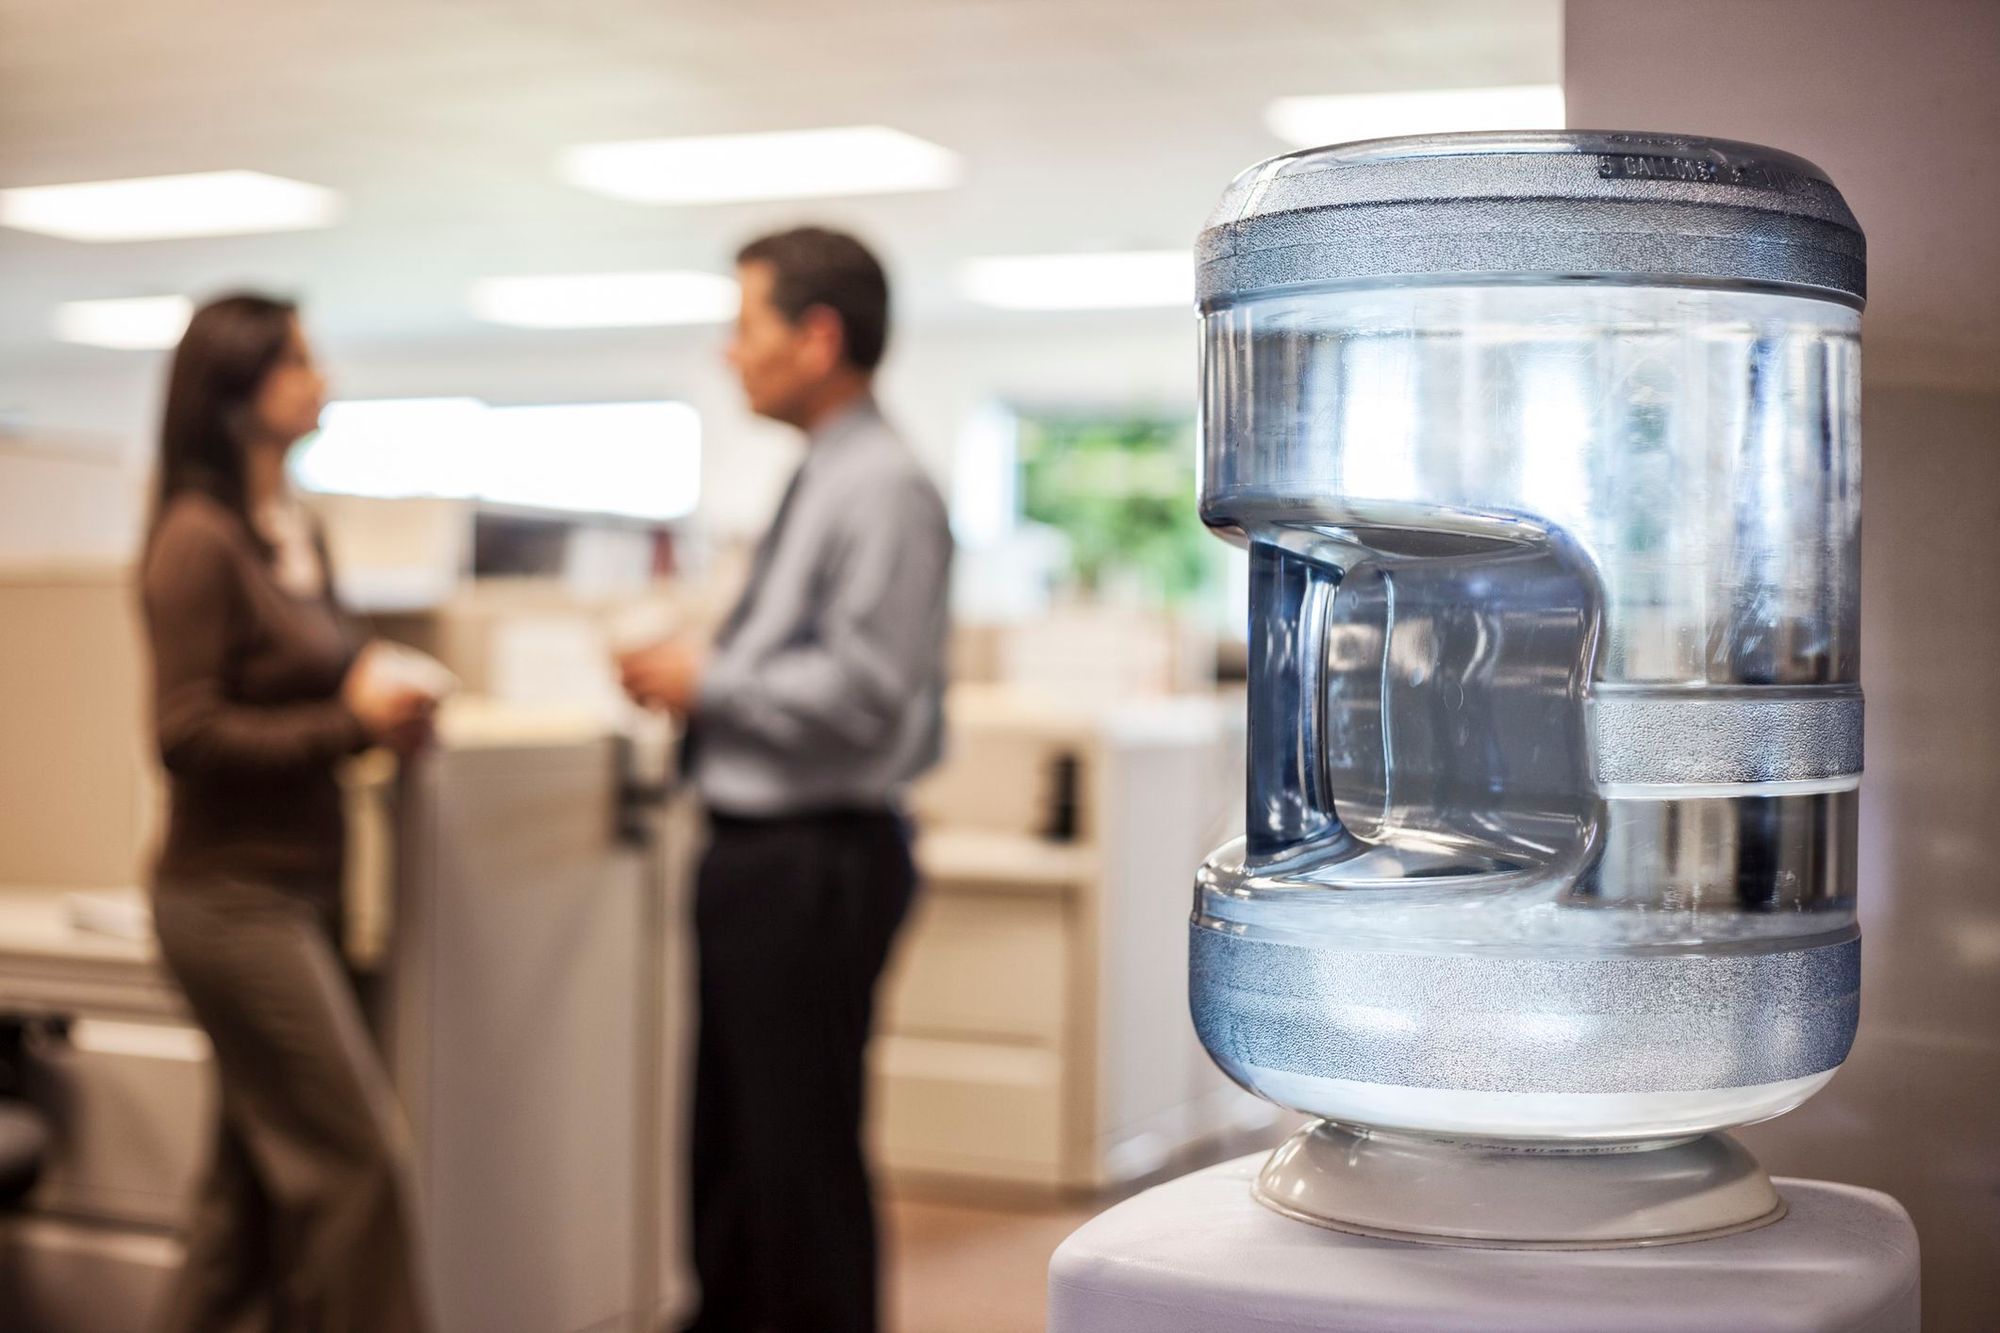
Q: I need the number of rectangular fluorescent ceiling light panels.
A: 6